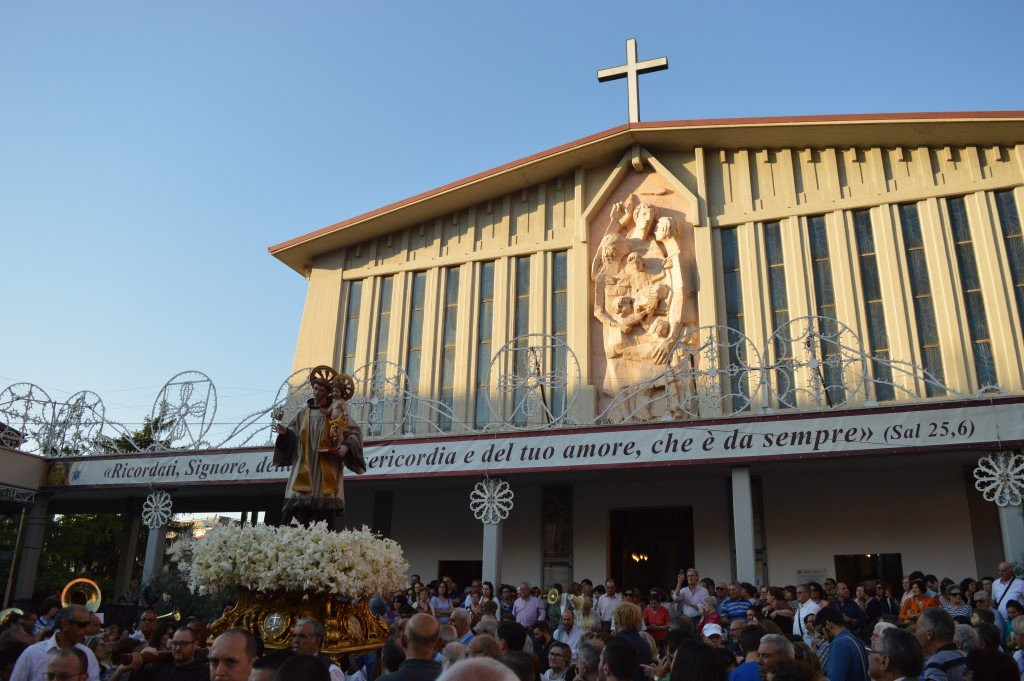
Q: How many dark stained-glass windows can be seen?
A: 14